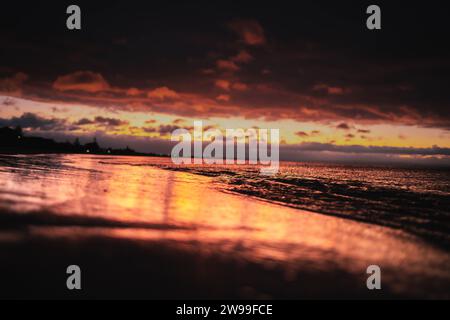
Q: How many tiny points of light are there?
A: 3